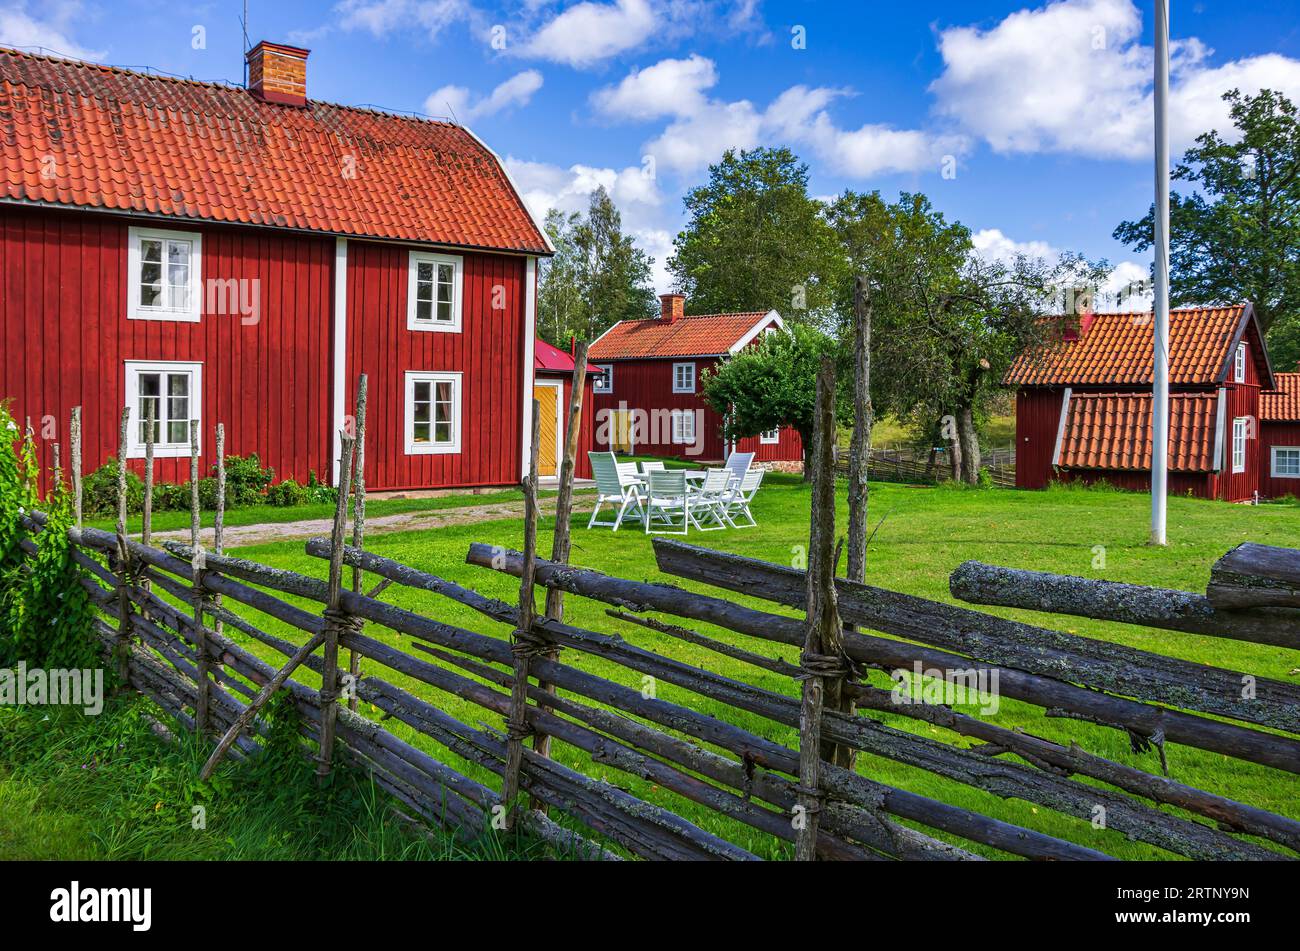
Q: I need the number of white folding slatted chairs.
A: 7